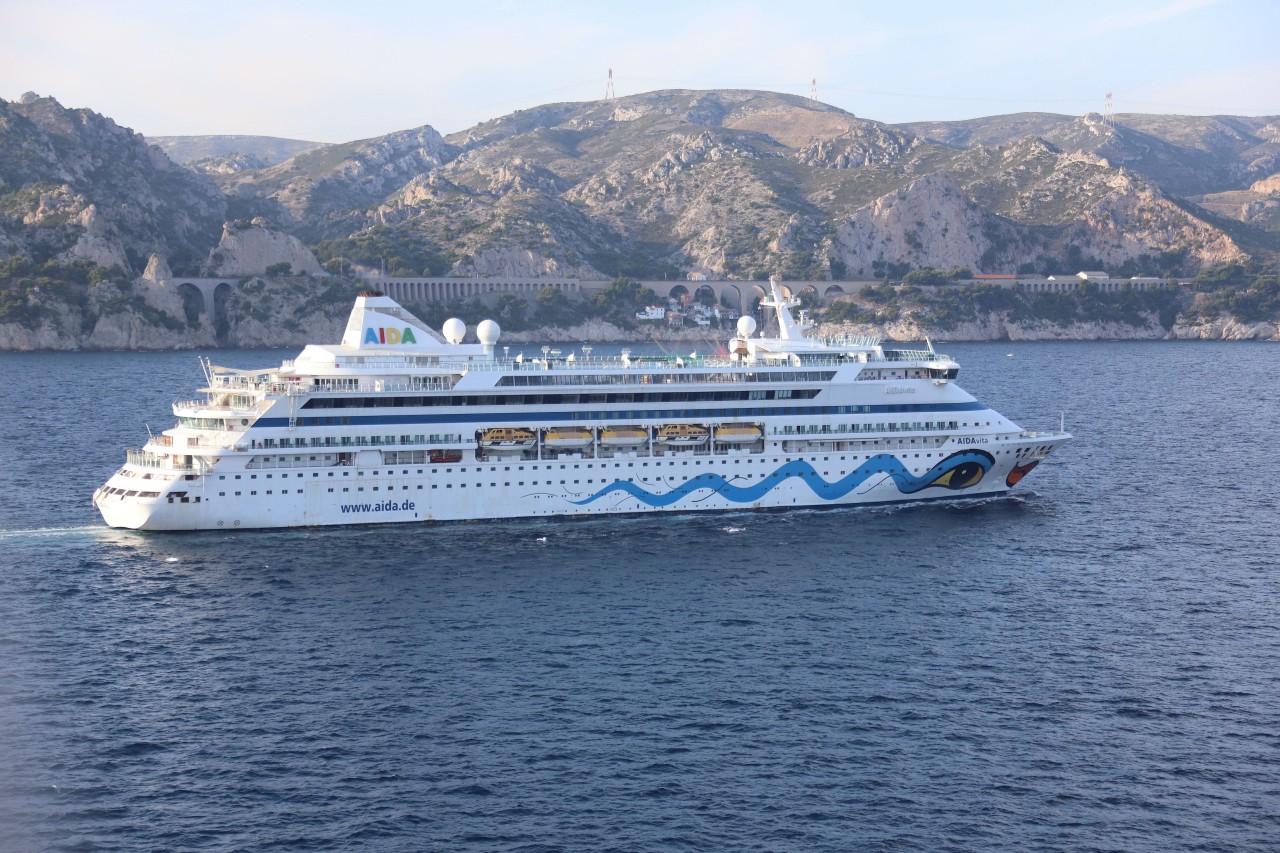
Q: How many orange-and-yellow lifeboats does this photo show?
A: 5